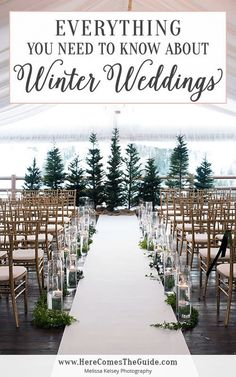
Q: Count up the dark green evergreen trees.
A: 9